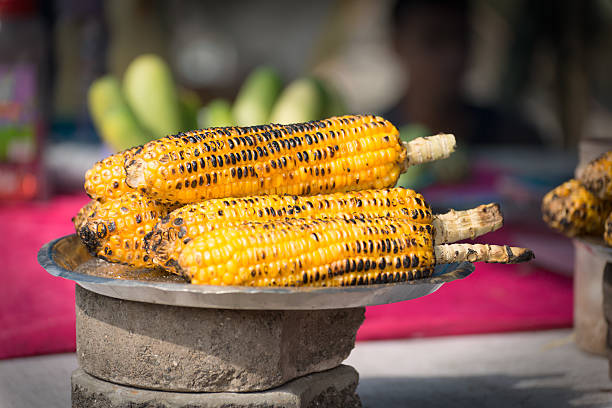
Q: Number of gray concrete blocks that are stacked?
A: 2